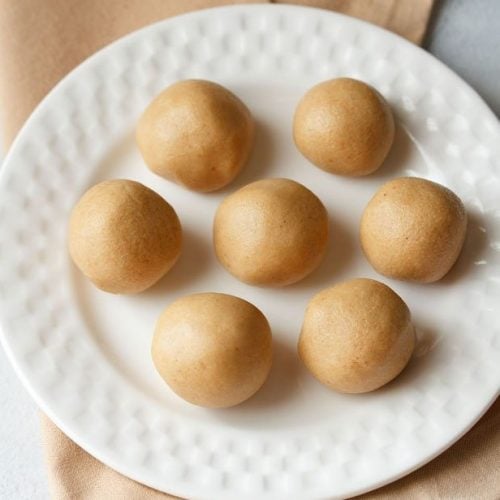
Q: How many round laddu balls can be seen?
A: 7